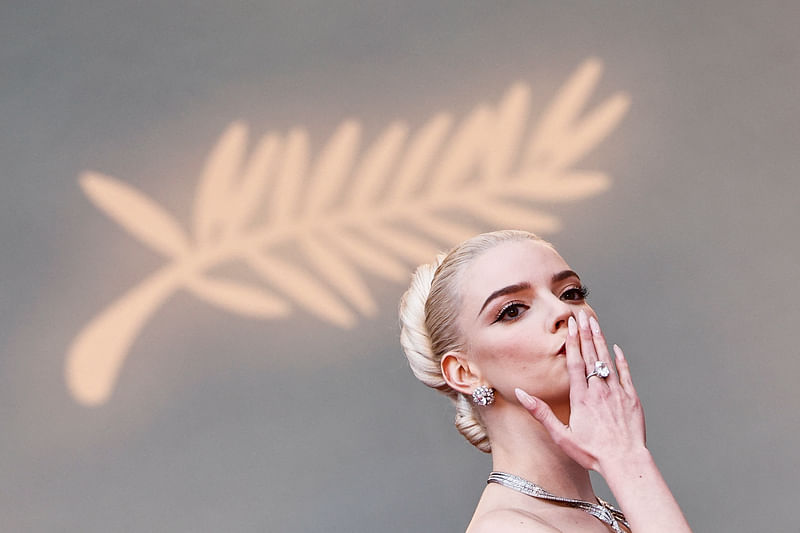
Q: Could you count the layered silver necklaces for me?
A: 1